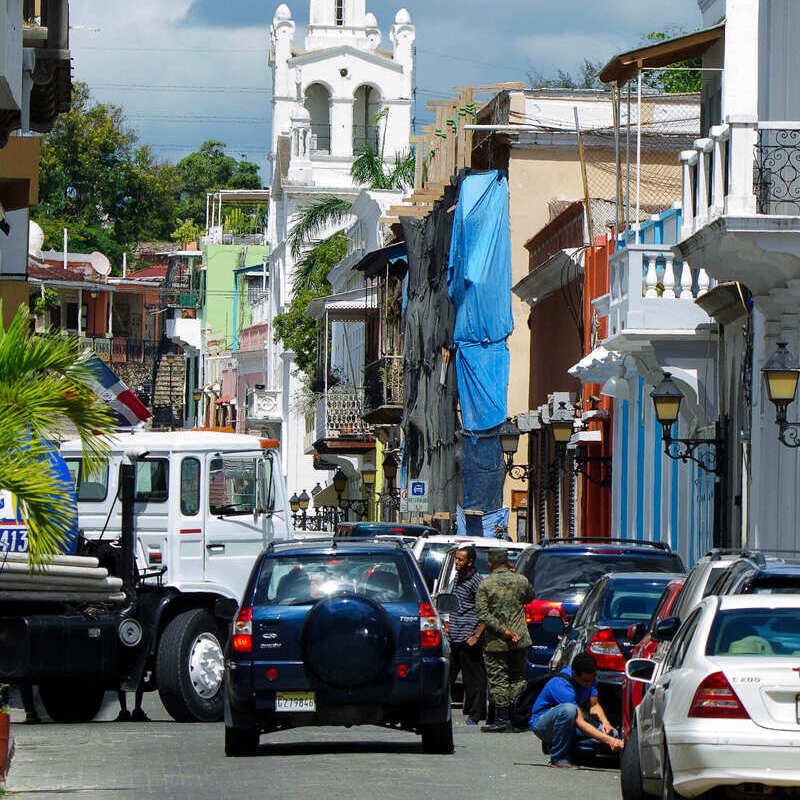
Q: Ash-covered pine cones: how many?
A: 0